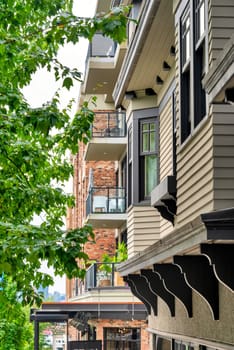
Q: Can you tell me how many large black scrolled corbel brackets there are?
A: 6